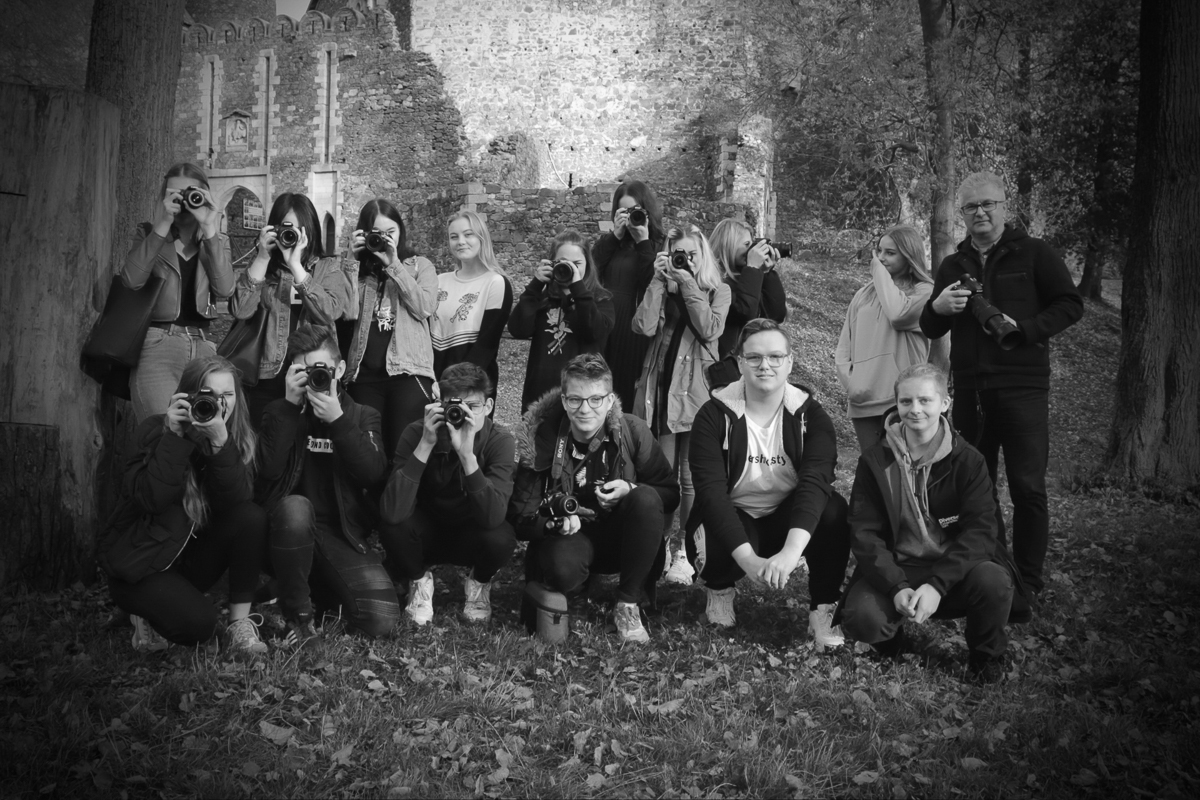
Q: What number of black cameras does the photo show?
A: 12